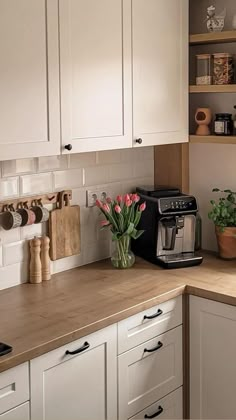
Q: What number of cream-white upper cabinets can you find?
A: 3